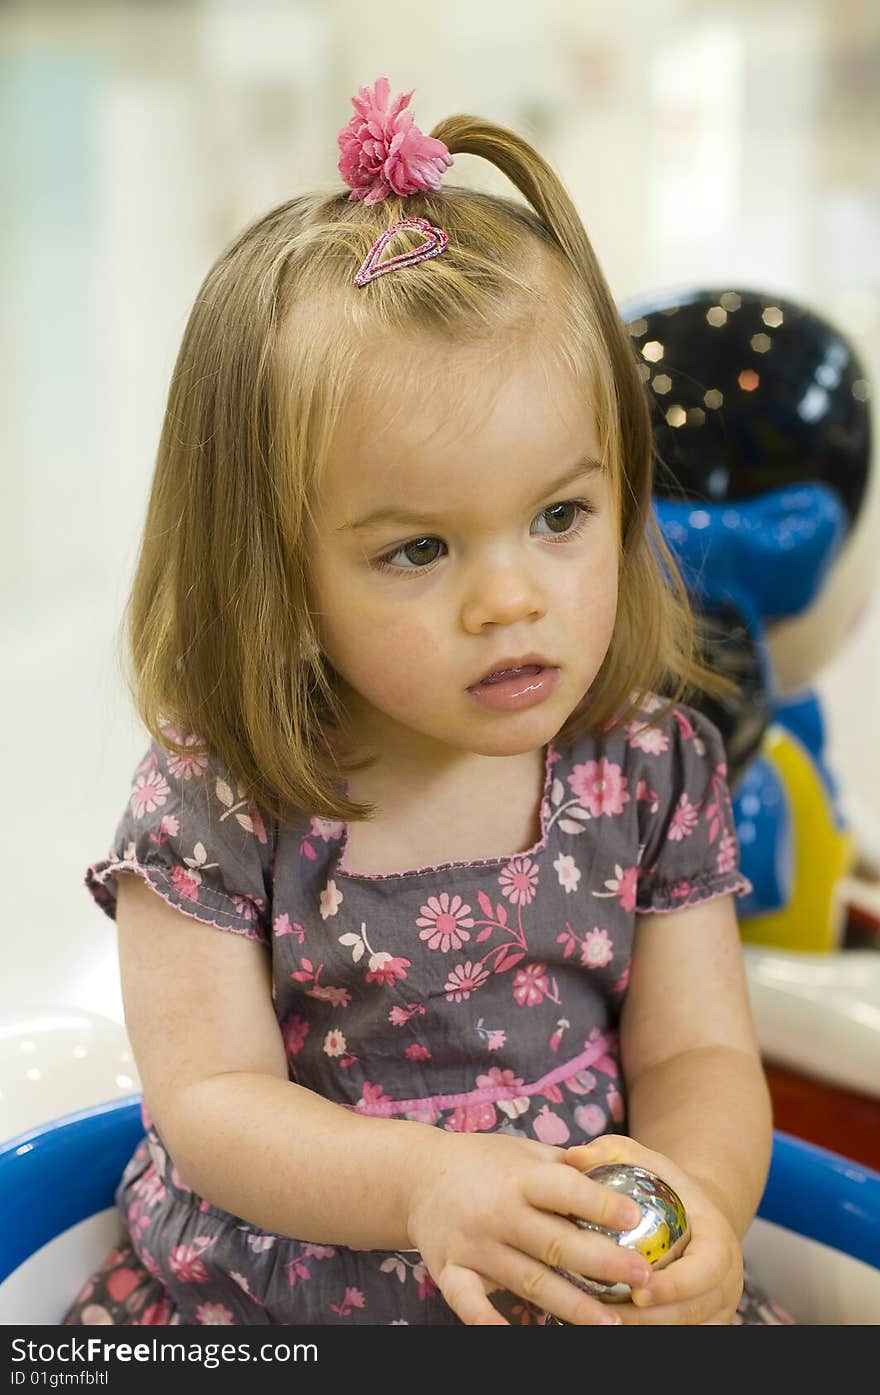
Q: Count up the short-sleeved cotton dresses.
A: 1